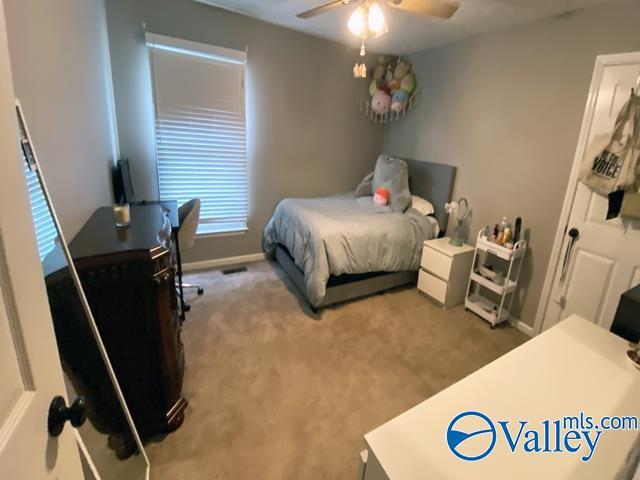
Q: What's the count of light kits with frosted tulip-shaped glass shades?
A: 1